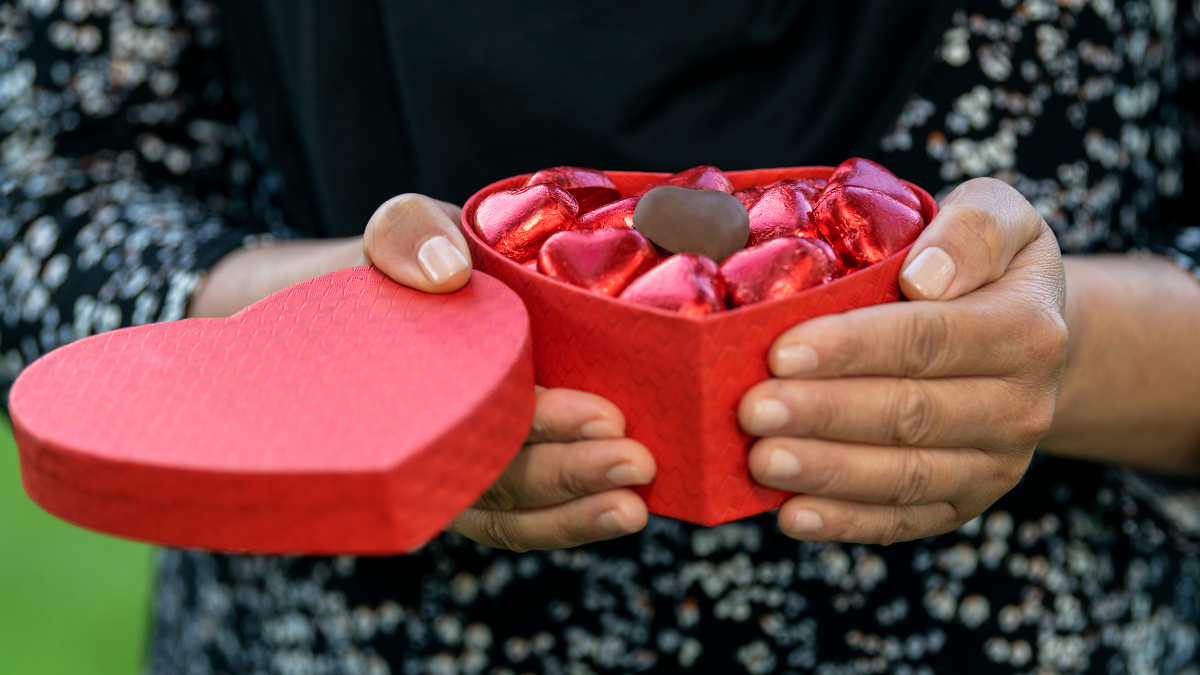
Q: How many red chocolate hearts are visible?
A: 11